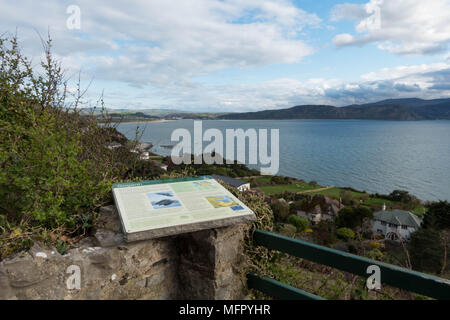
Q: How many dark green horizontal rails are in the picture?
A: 2